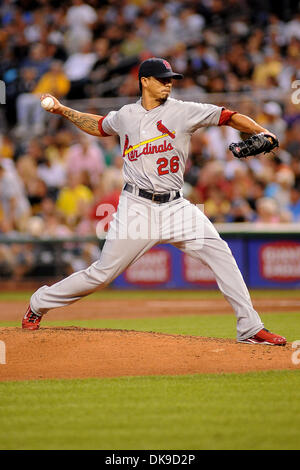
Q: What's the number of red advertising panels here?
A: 3